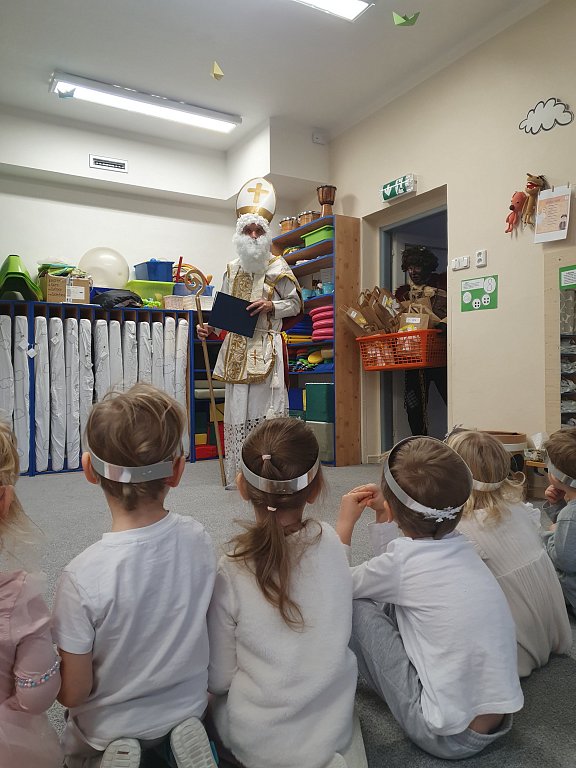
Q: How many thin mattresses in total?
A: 13